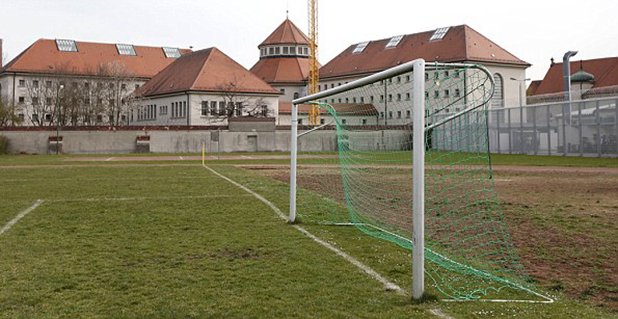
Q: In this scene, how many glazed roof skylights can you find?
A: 6